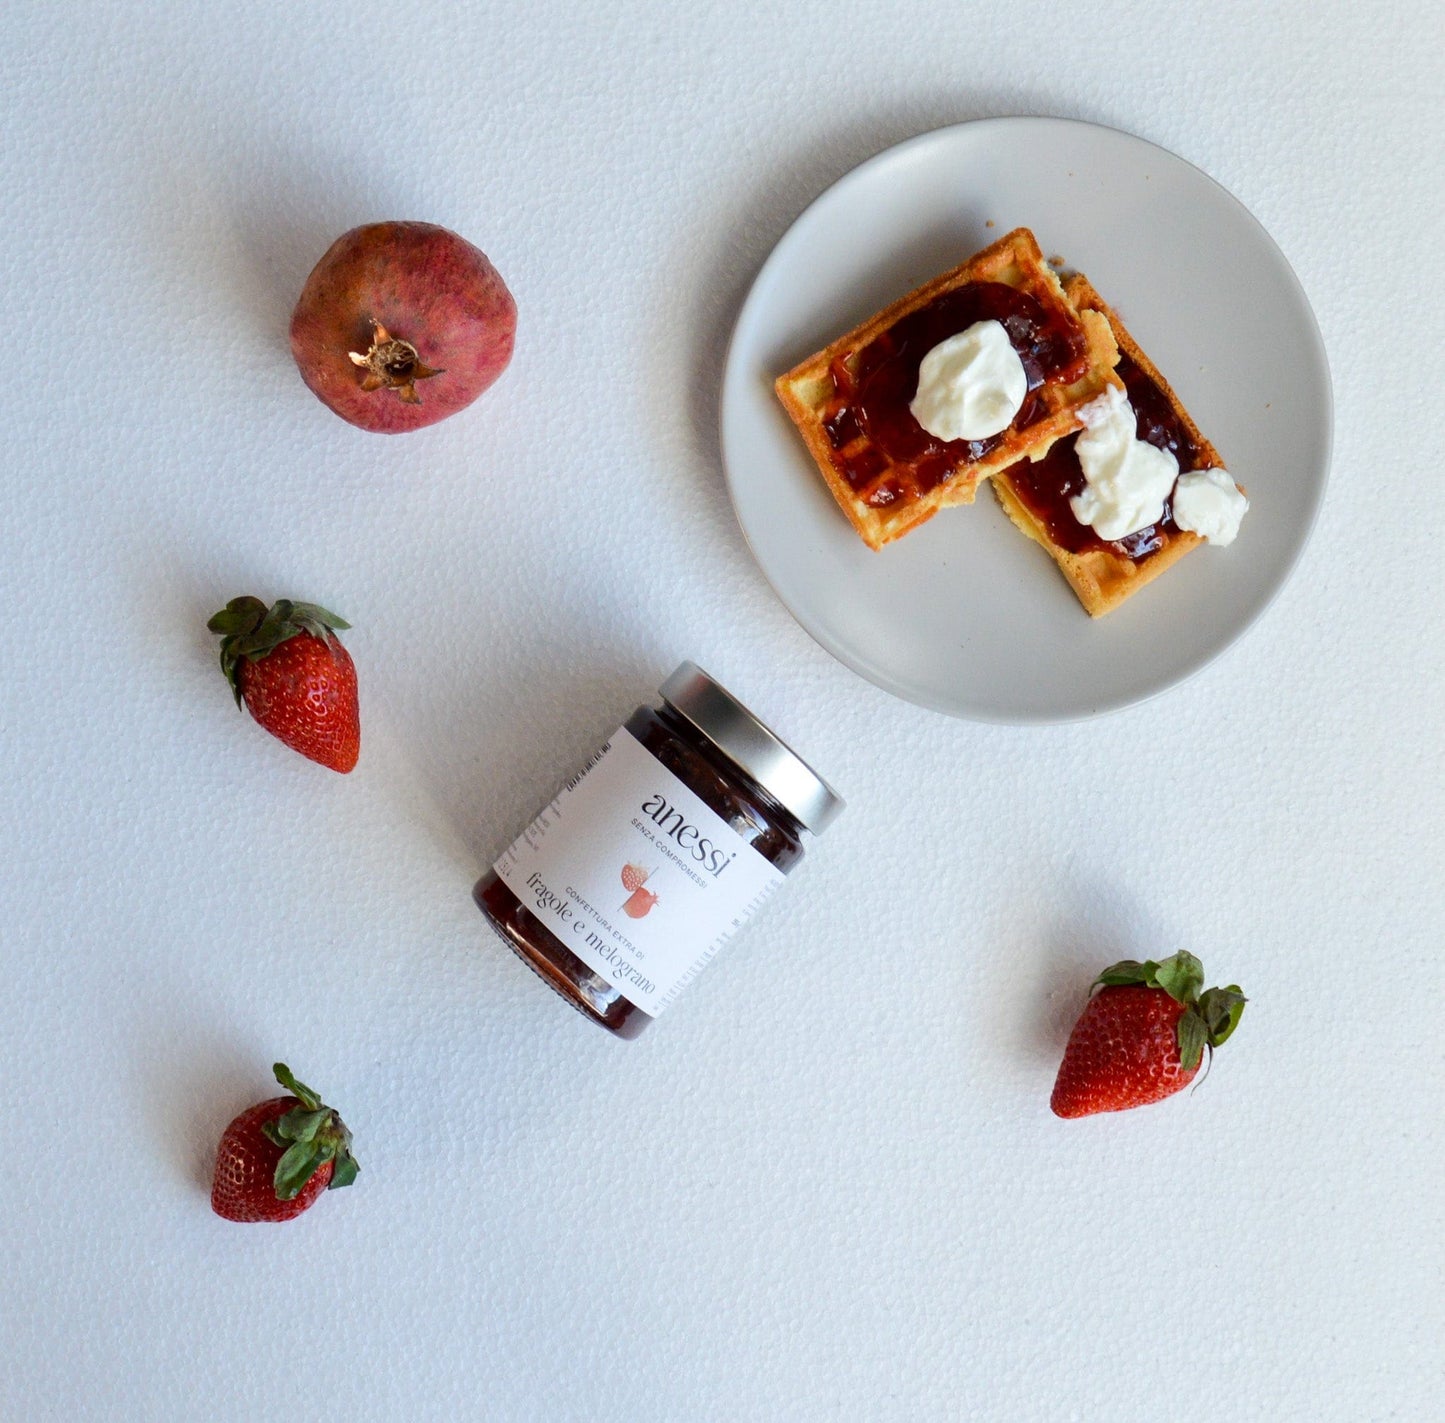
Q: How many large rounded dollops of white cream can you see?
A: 3